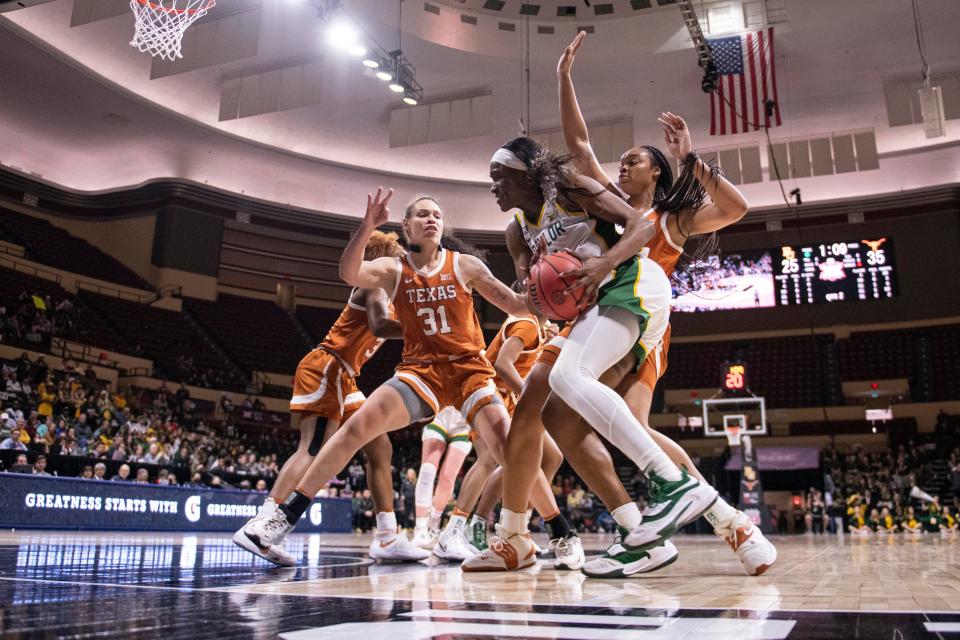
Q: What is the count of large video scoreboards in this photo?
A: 1